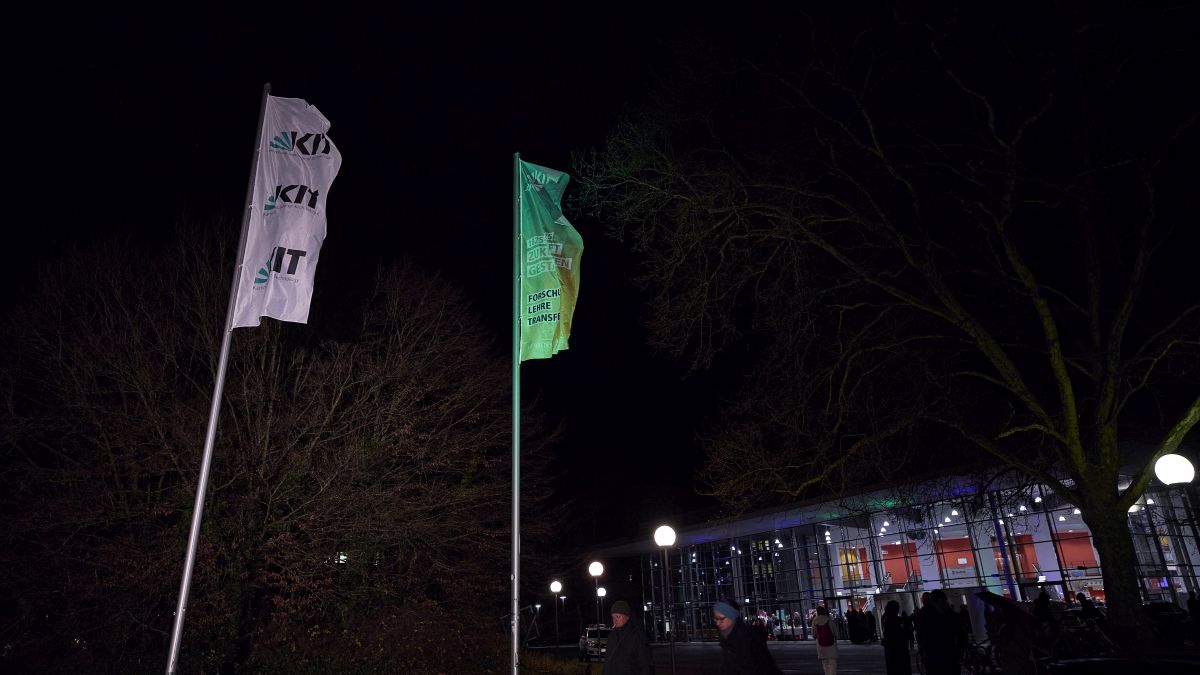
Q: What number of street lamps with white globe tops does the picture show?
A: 5